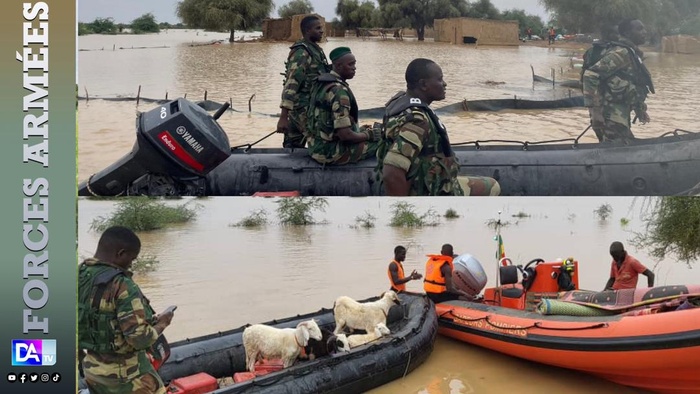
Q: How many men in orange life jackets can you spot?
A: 2